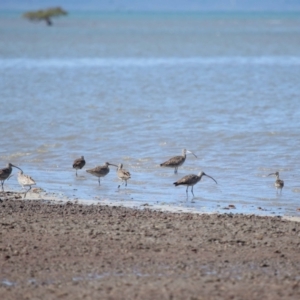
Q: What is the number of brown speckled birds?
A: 8